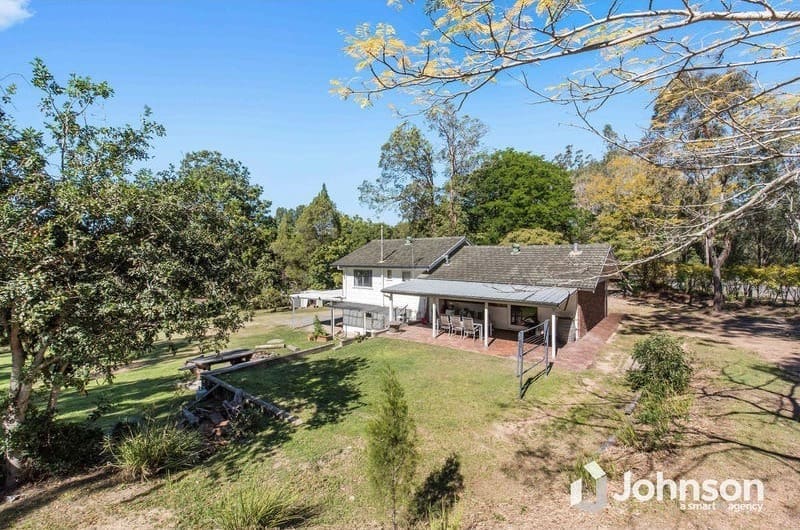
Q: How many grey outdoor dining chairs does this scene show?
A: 3